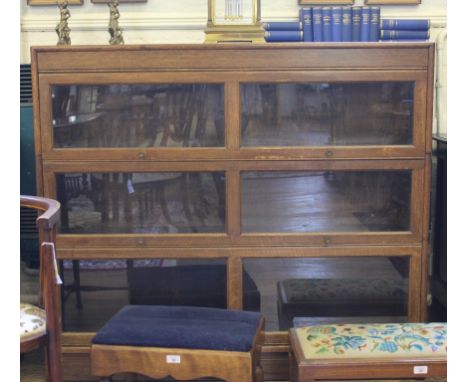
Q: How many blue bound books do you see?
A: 12